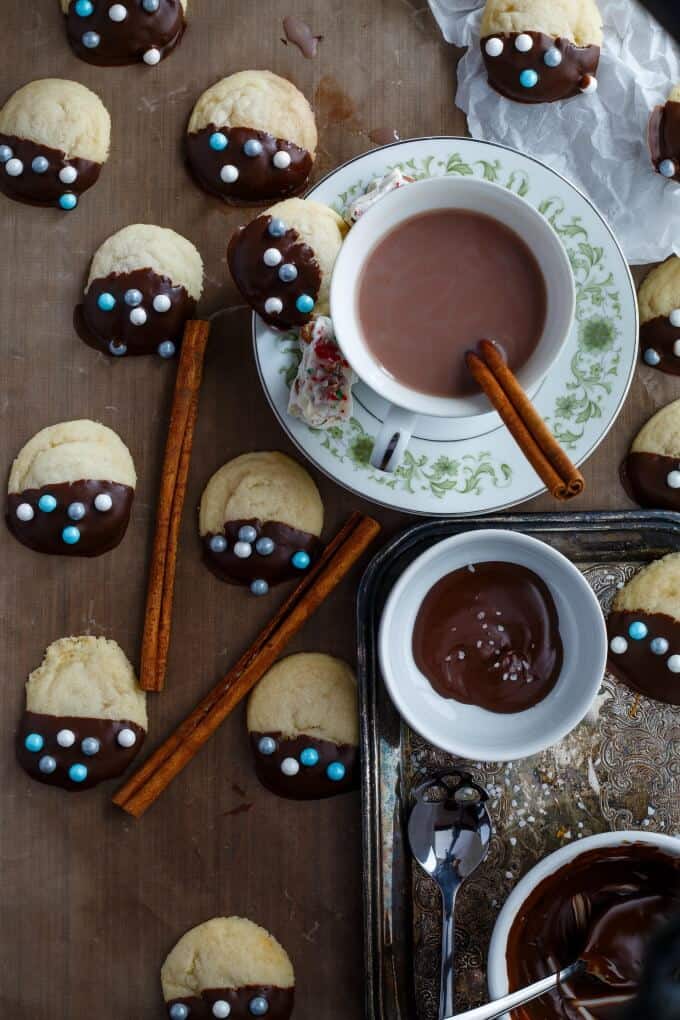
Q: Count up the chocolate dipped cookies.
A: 15